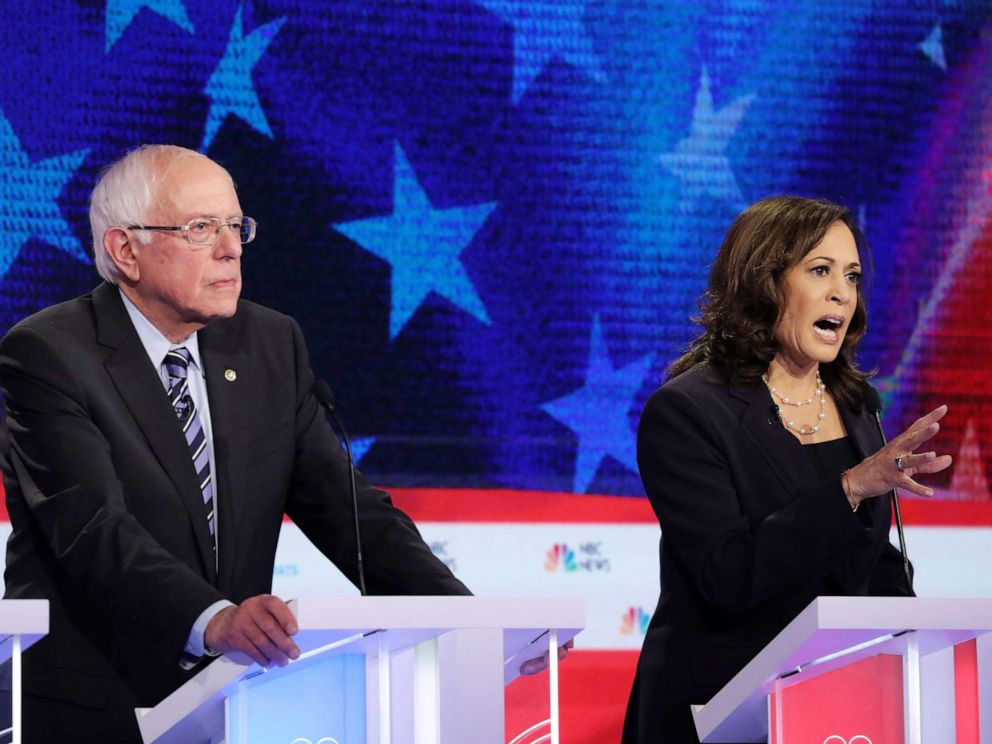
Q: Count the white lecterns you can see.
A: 3